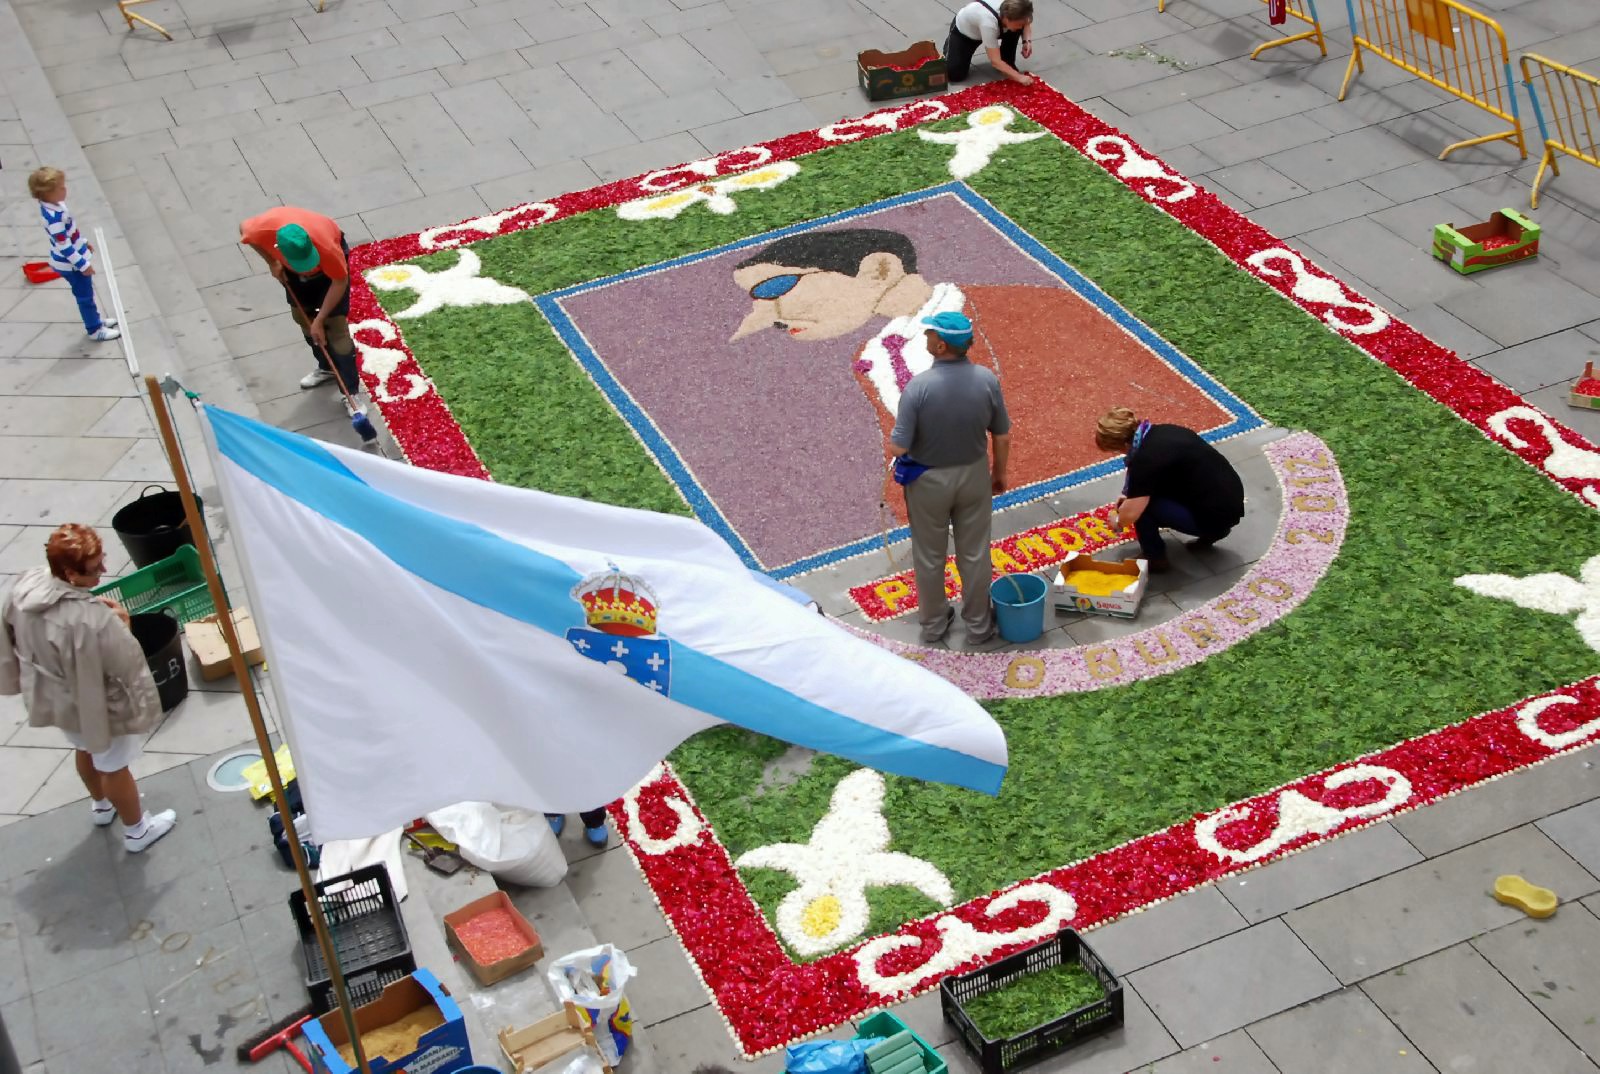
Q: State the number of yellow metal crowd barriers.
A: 4